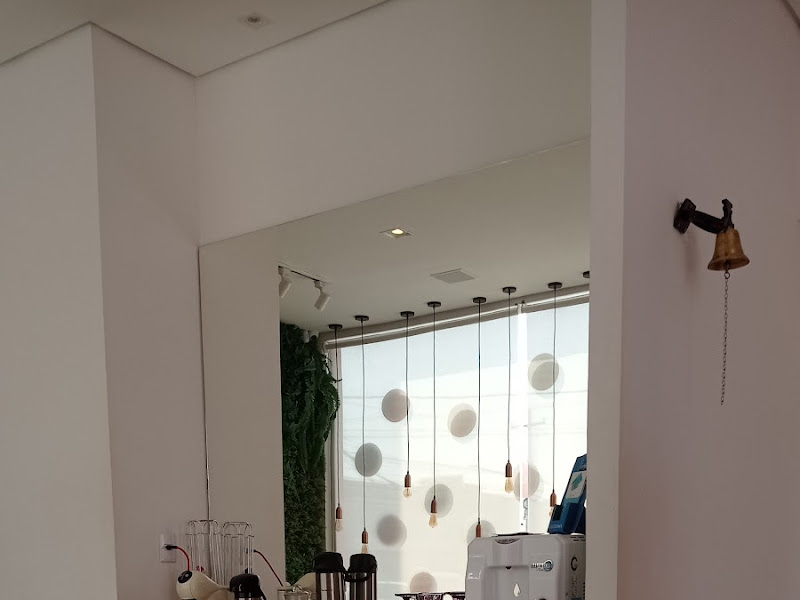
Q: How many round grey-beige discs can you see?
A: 9